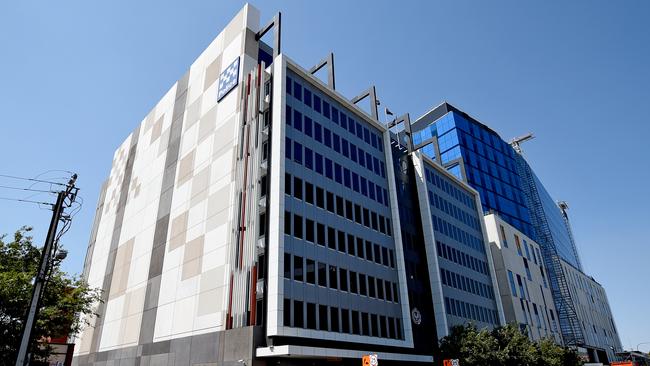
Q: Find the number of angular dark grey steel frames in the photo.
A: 6